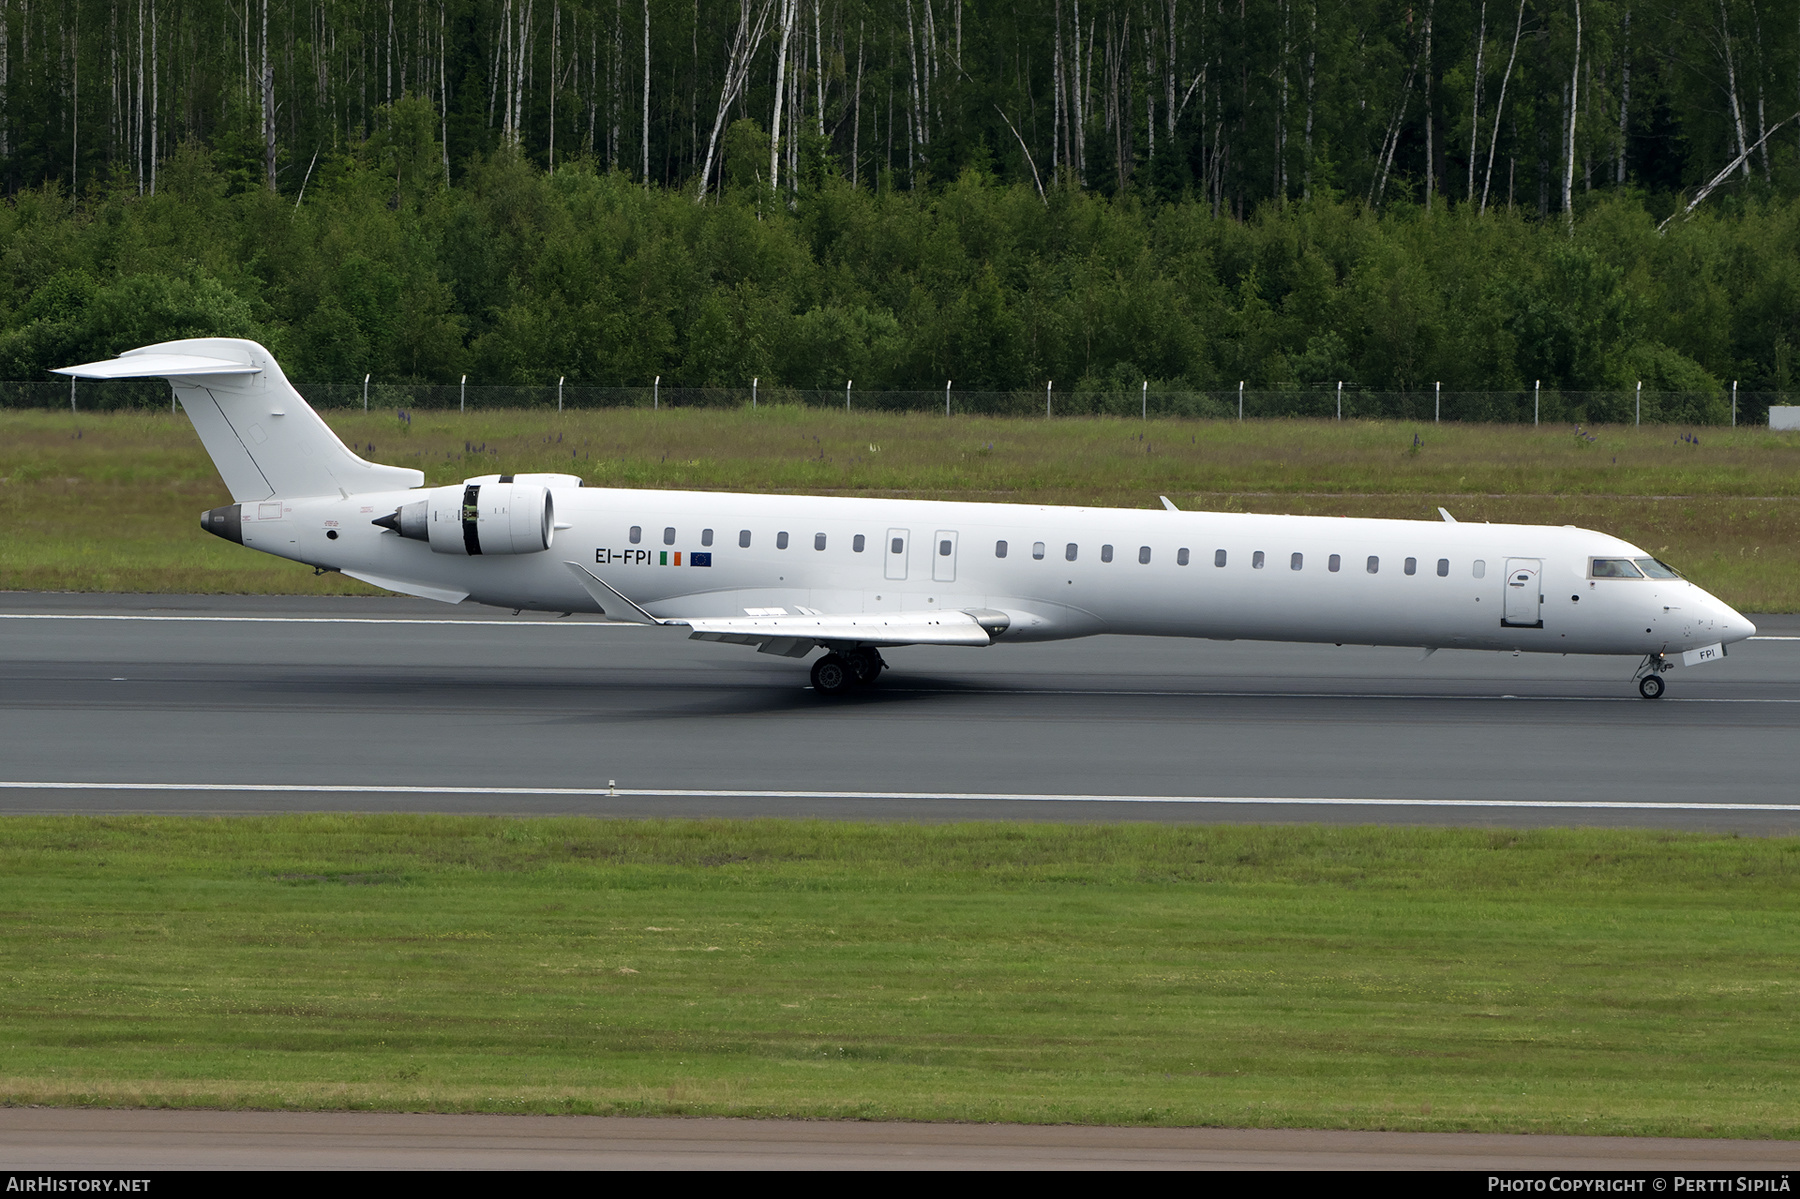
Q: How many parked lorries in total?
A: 0